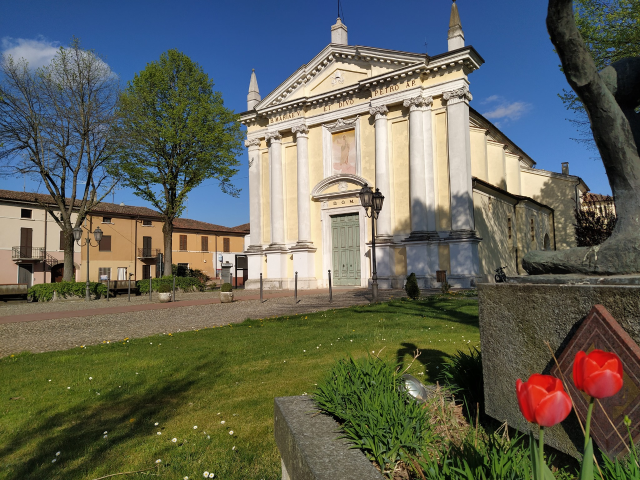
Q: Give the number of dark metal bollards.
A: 8